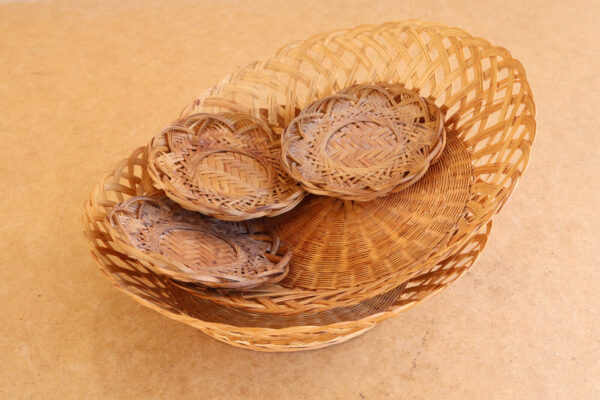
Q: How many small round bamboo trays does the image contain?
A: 3